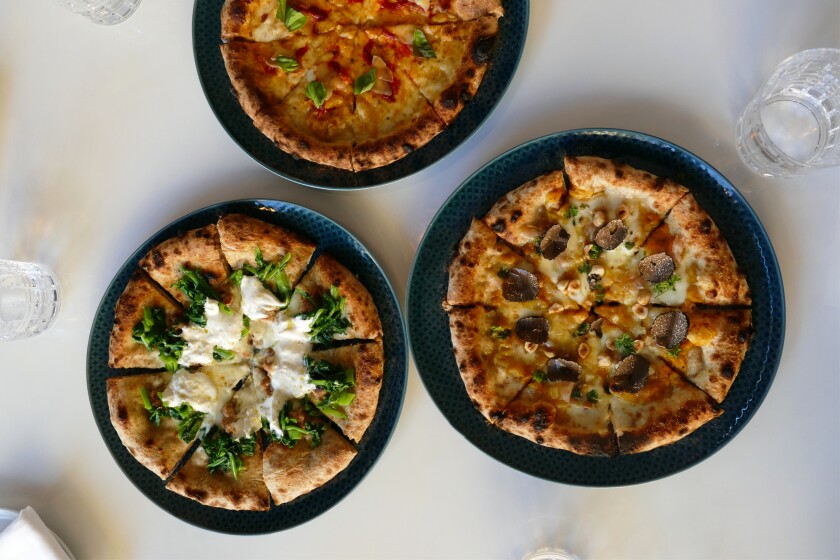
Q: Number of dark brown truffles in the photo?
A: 8